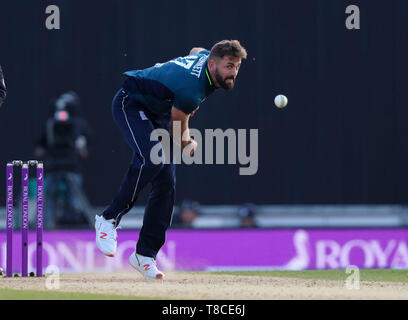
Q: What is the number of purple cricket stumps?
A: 3